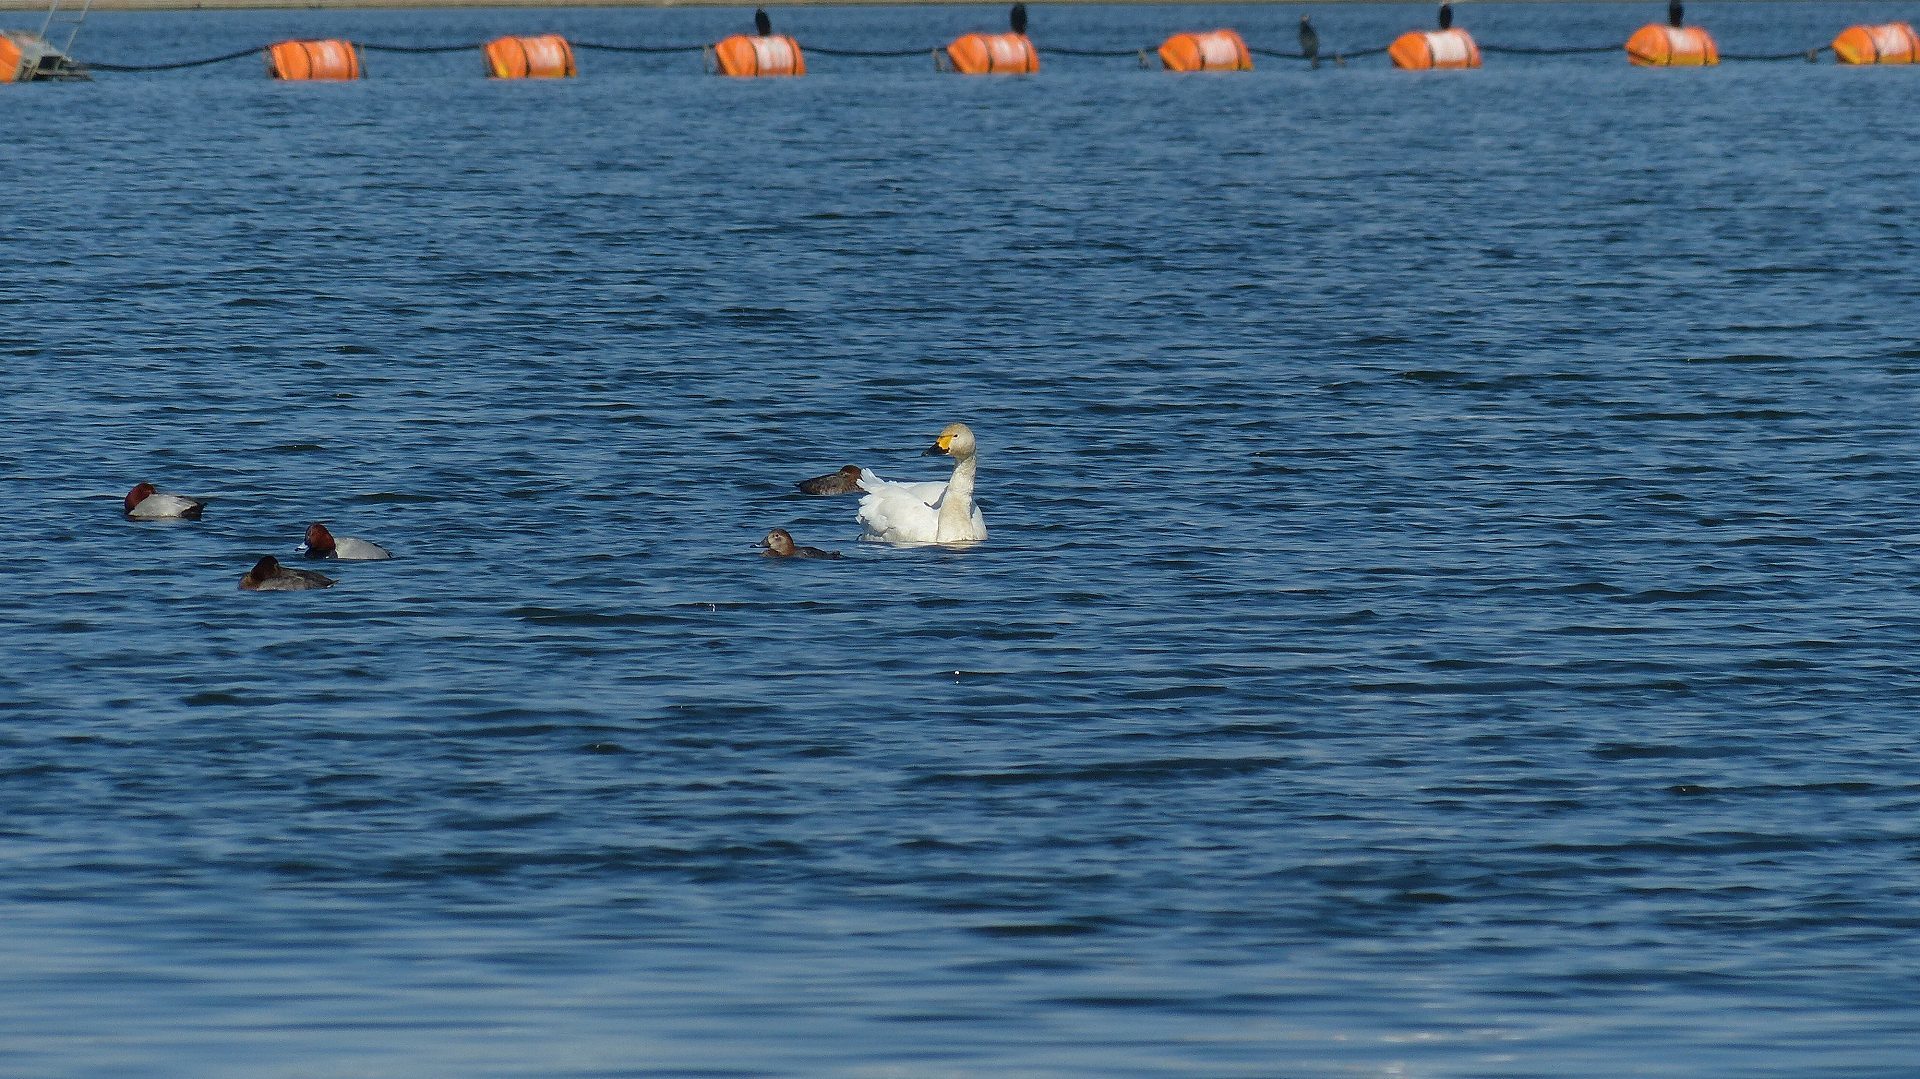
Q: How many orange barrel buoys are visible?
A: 9